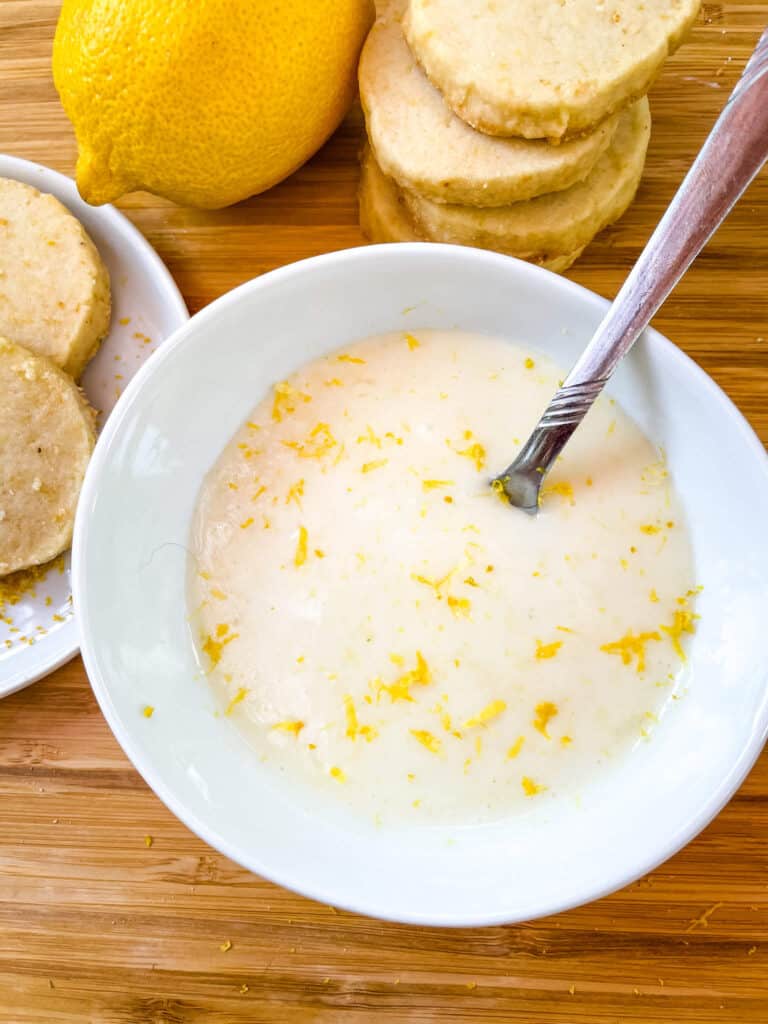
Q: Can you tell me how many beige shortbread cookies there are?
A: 6